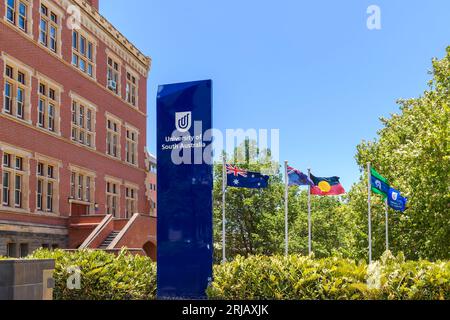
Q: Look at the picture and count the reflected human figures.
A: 0